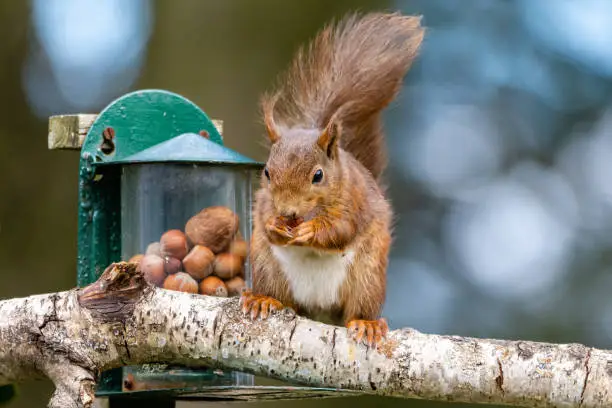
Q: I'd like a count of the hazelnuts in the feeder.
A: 11